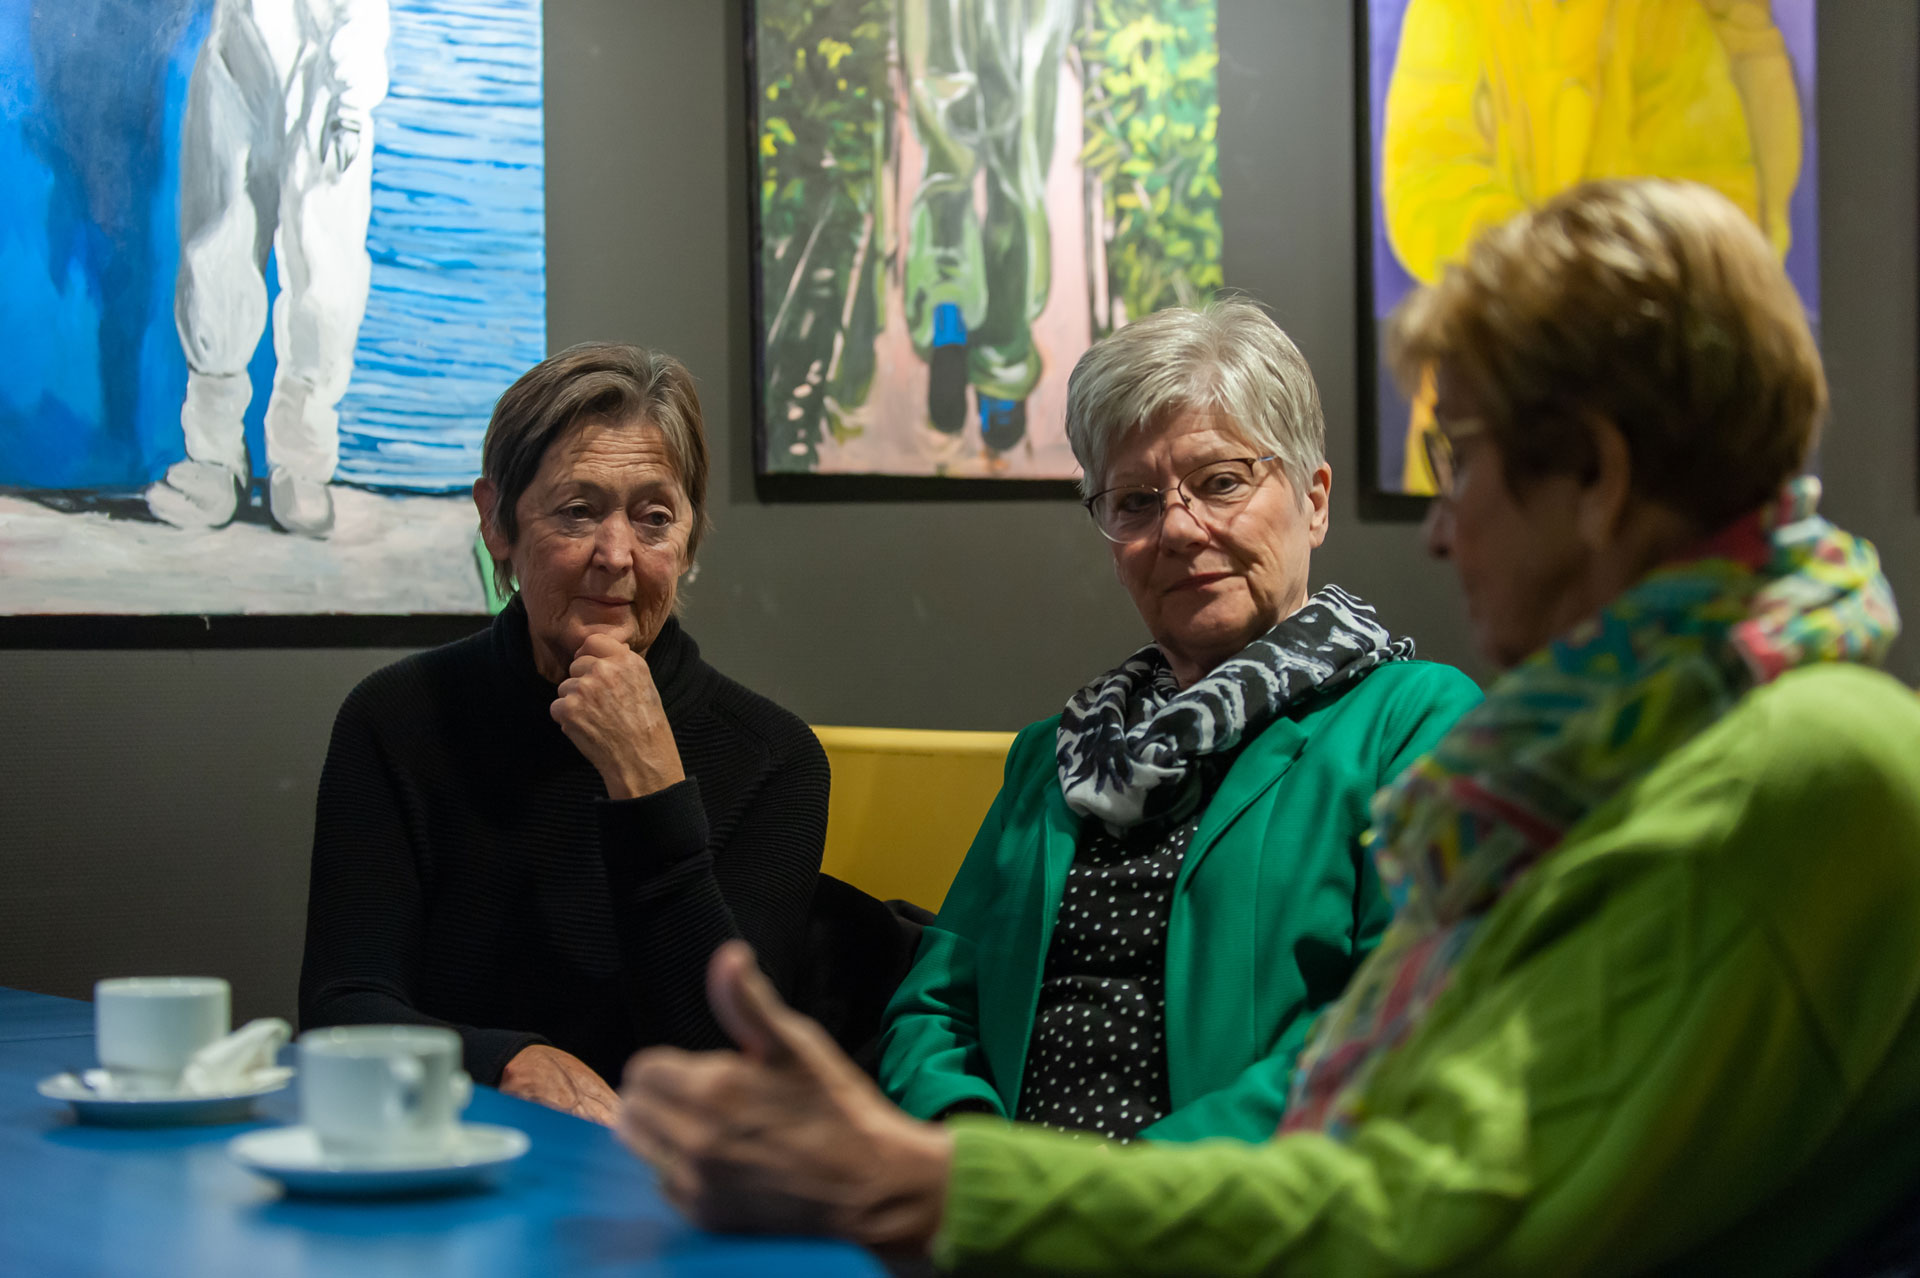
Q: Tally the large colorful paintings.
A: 3